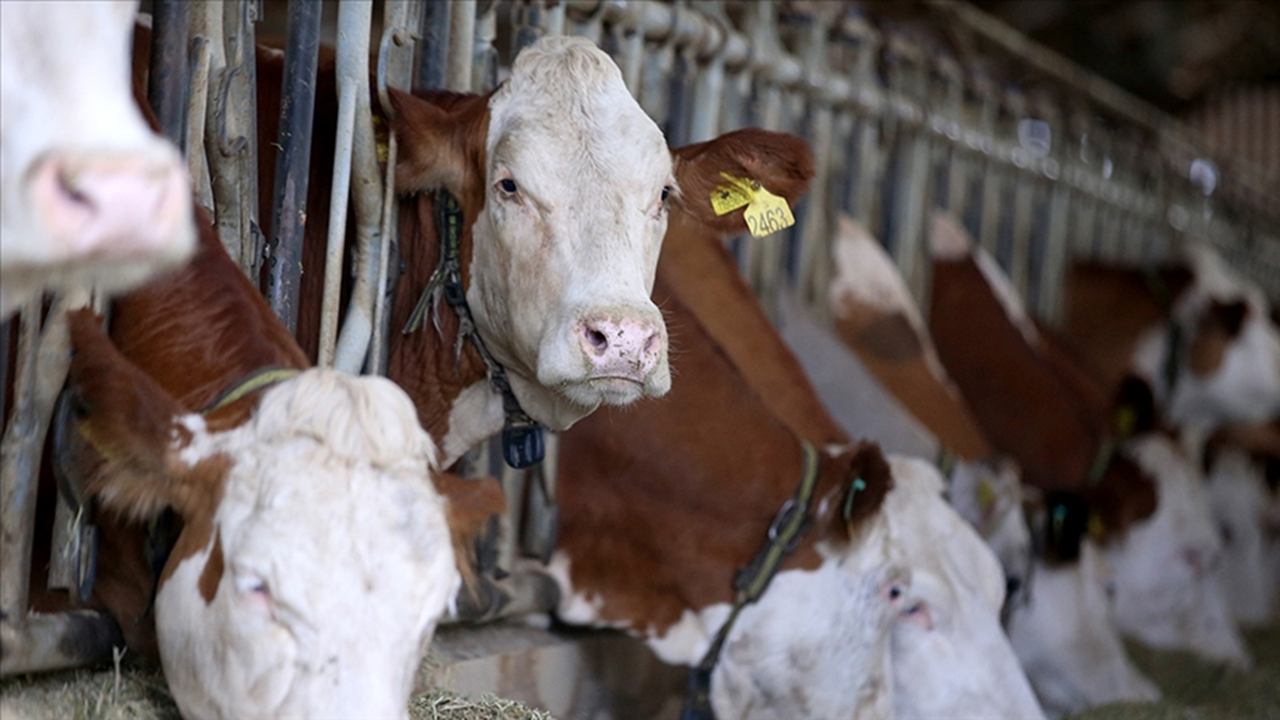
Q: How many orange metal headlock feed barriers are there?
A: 0